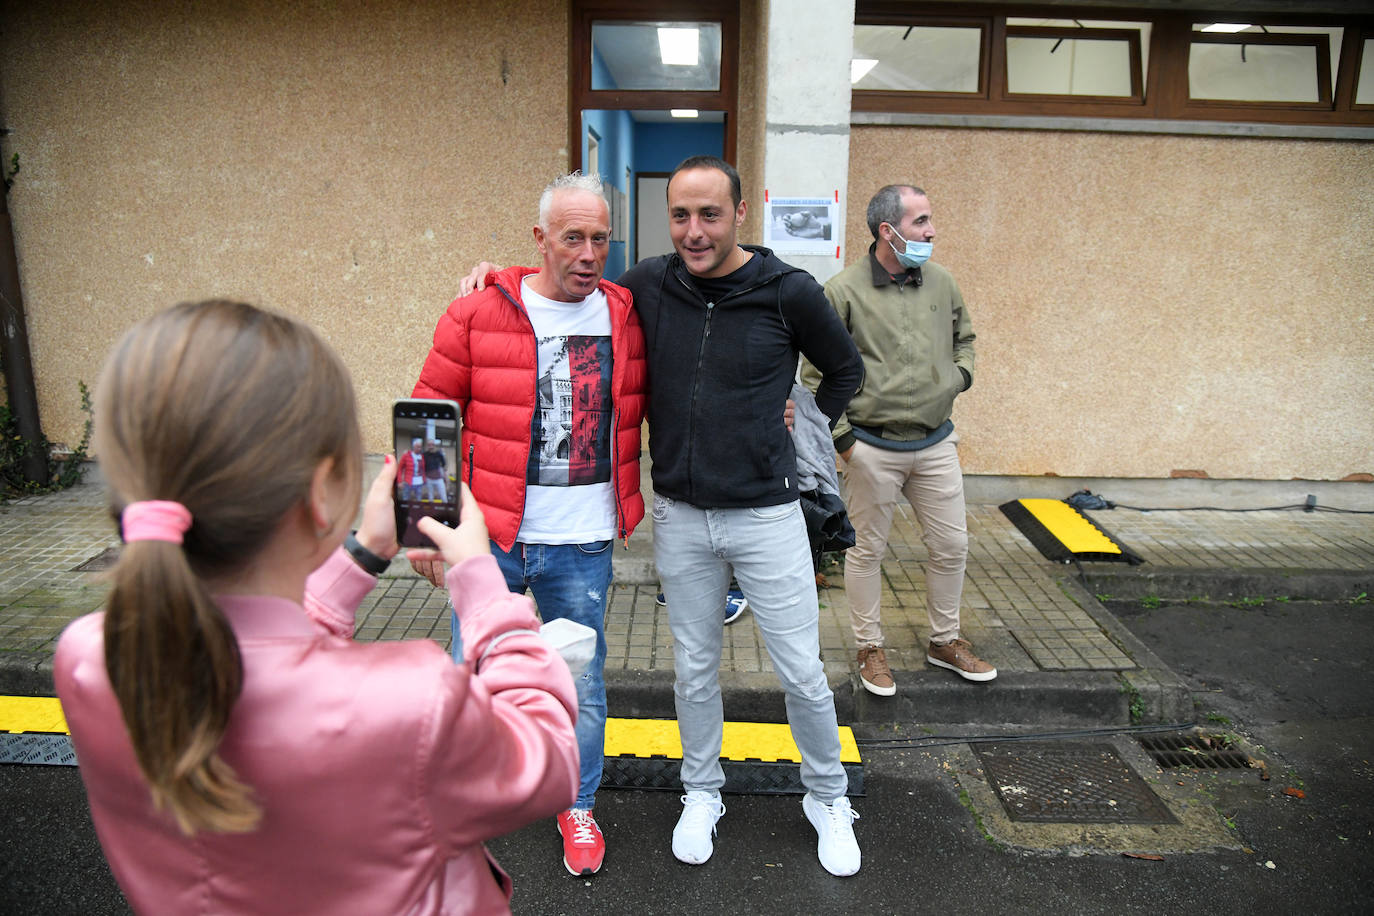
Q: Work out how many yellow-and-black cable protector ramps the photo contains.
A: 3